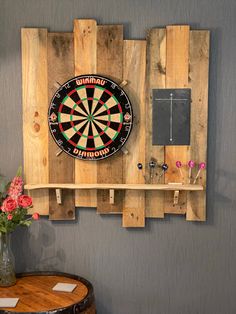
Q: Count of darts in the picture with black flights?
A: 3